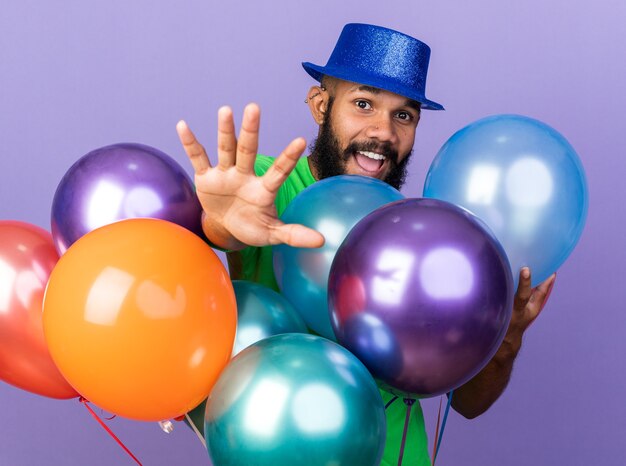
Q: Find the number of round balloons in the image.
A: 8